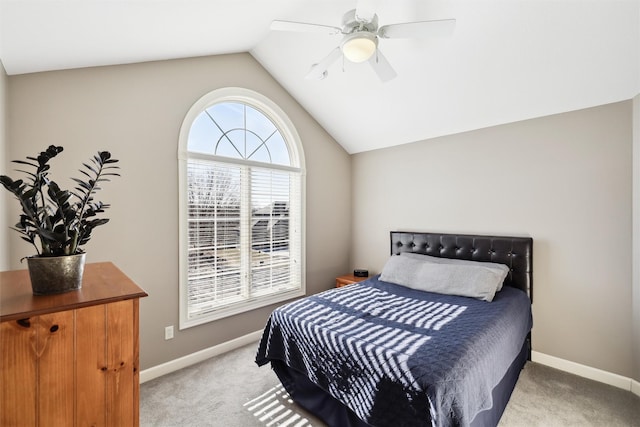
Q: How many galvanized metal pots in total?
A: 1